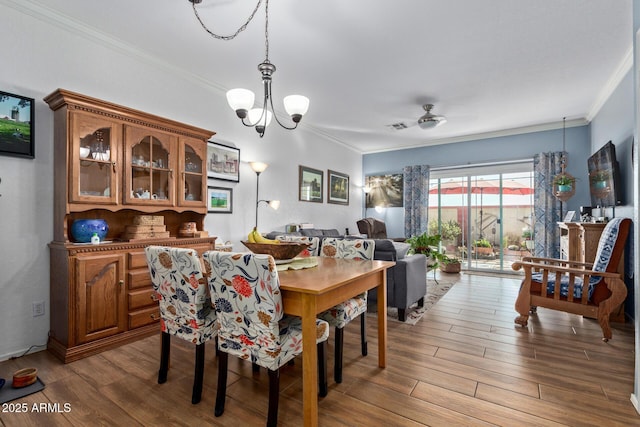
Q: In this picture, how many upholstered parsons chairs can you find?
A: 4